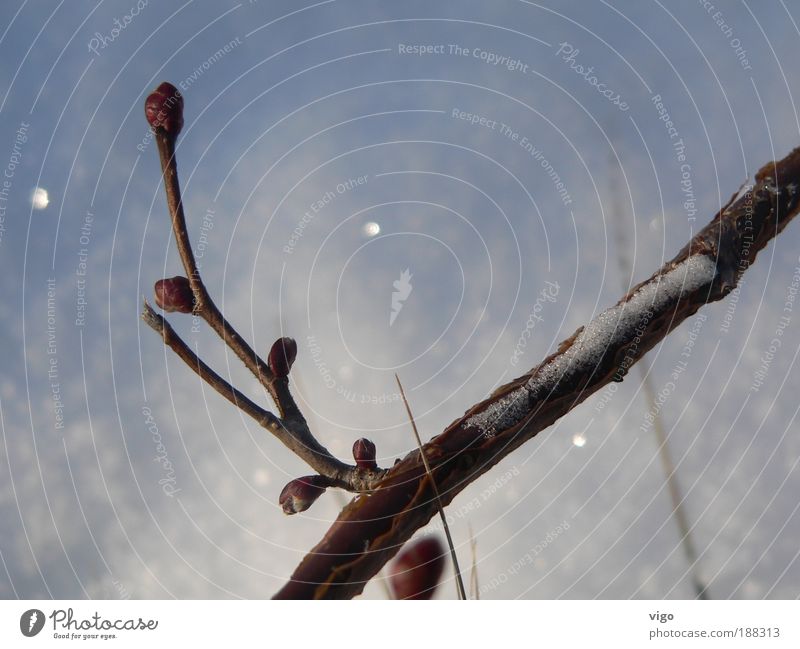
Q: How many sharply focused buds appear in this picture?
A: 5